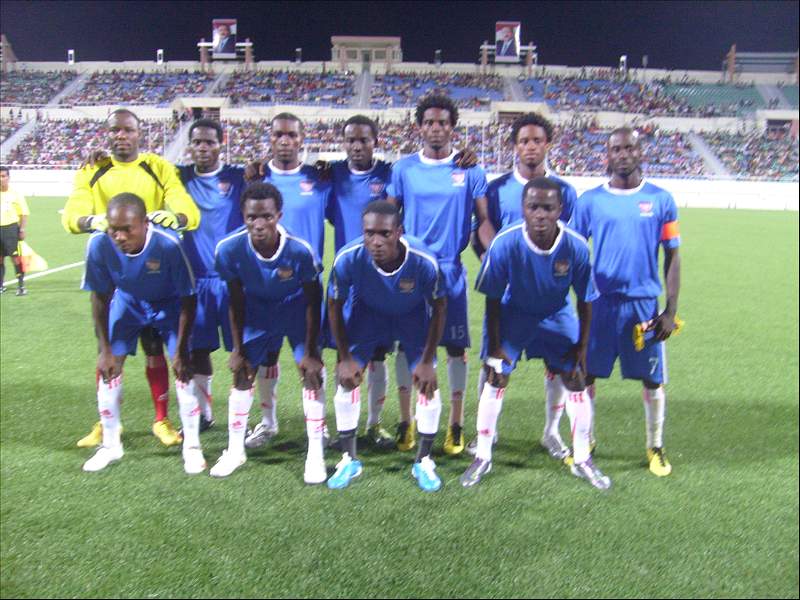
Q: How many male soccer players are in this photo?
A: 11